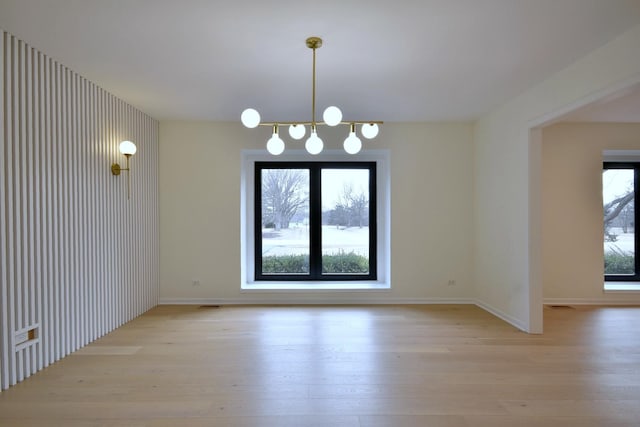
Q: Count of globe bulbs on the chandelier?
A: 7